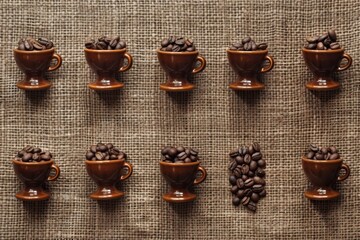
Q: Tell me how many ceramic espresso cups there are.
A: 9